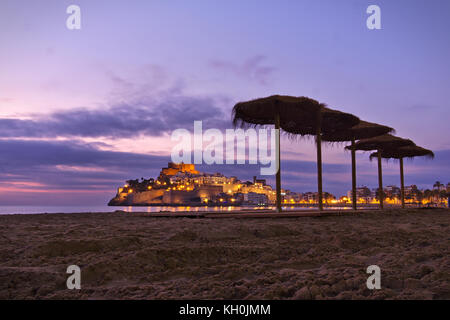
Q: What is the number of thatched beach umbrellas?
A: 5